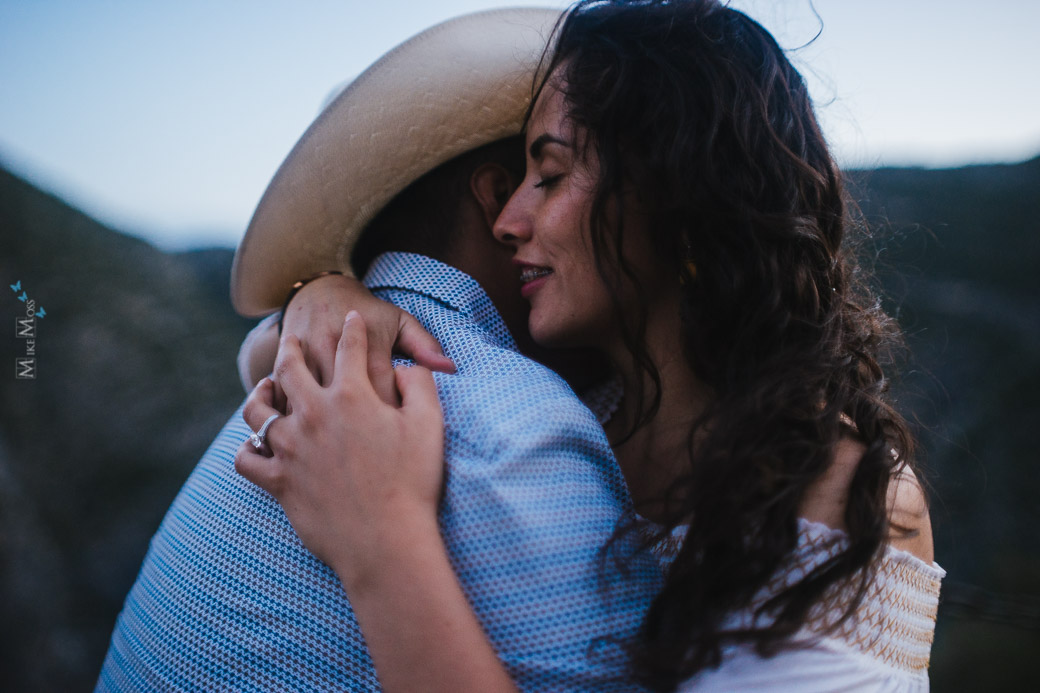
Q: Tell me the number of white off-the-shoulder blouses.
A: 1